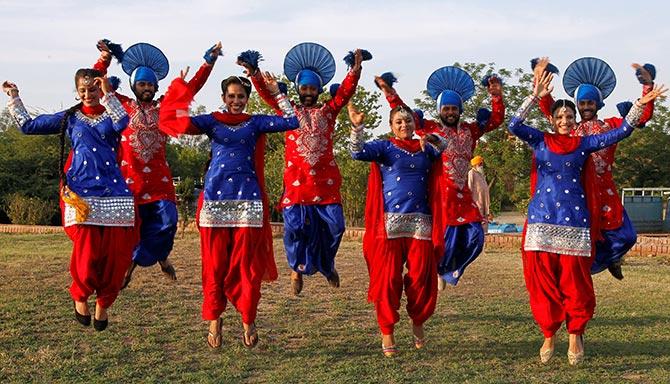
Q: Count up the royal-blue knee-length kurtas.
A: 4